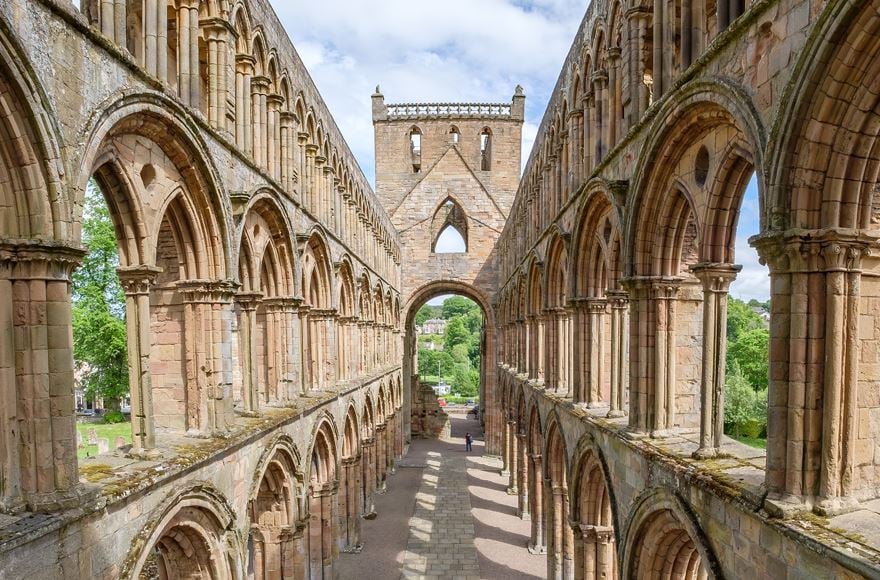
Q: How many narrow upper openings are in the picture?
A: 3